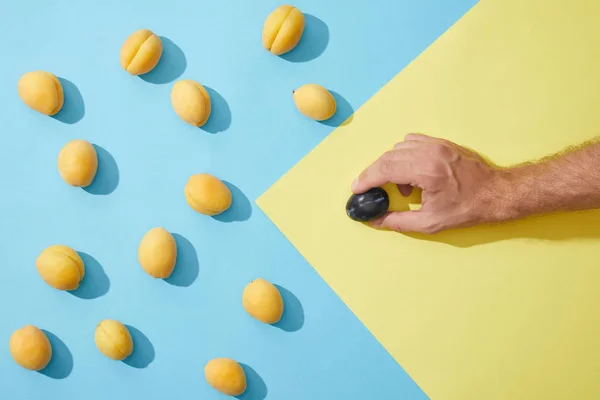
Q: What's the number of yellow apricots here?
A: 13